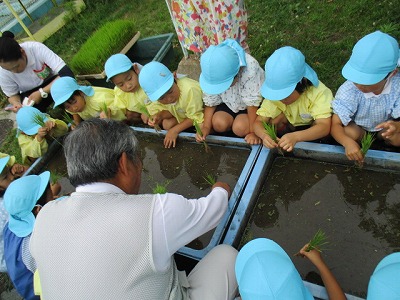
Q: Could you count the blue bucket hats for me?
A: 11